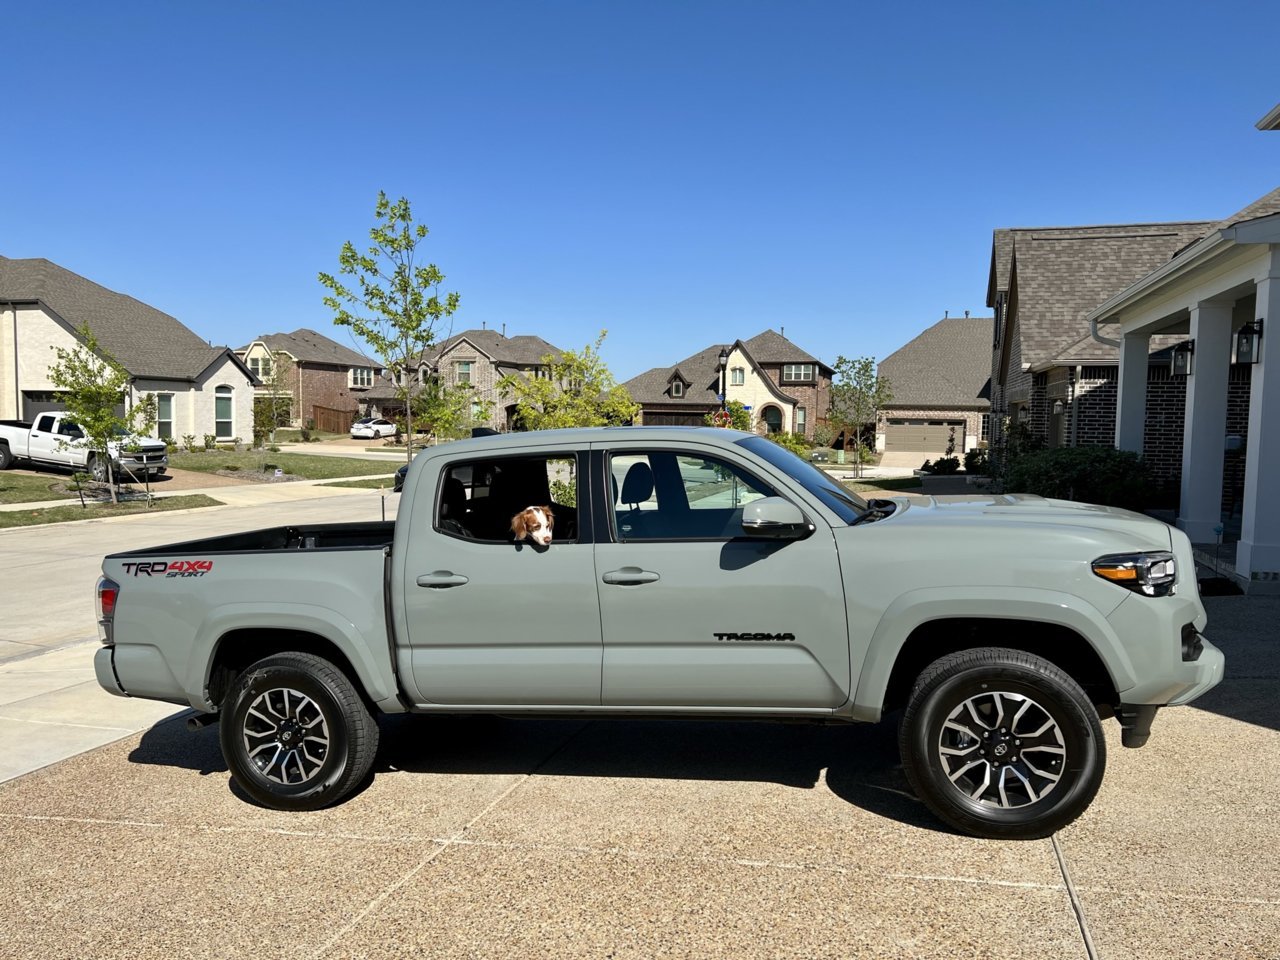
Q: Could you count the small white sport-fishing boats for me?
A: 0